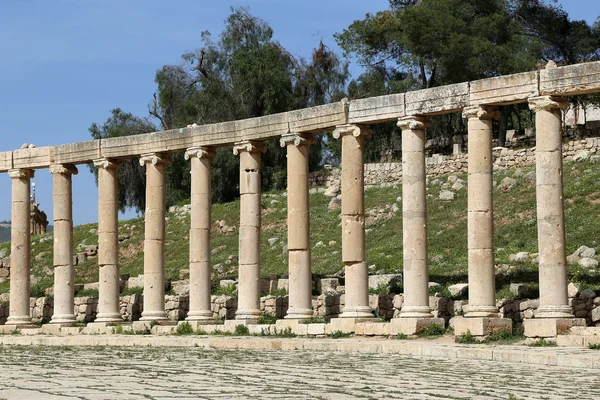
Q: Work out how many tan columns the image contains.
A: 11